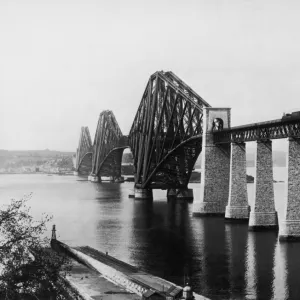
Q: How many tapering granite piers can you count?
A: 4